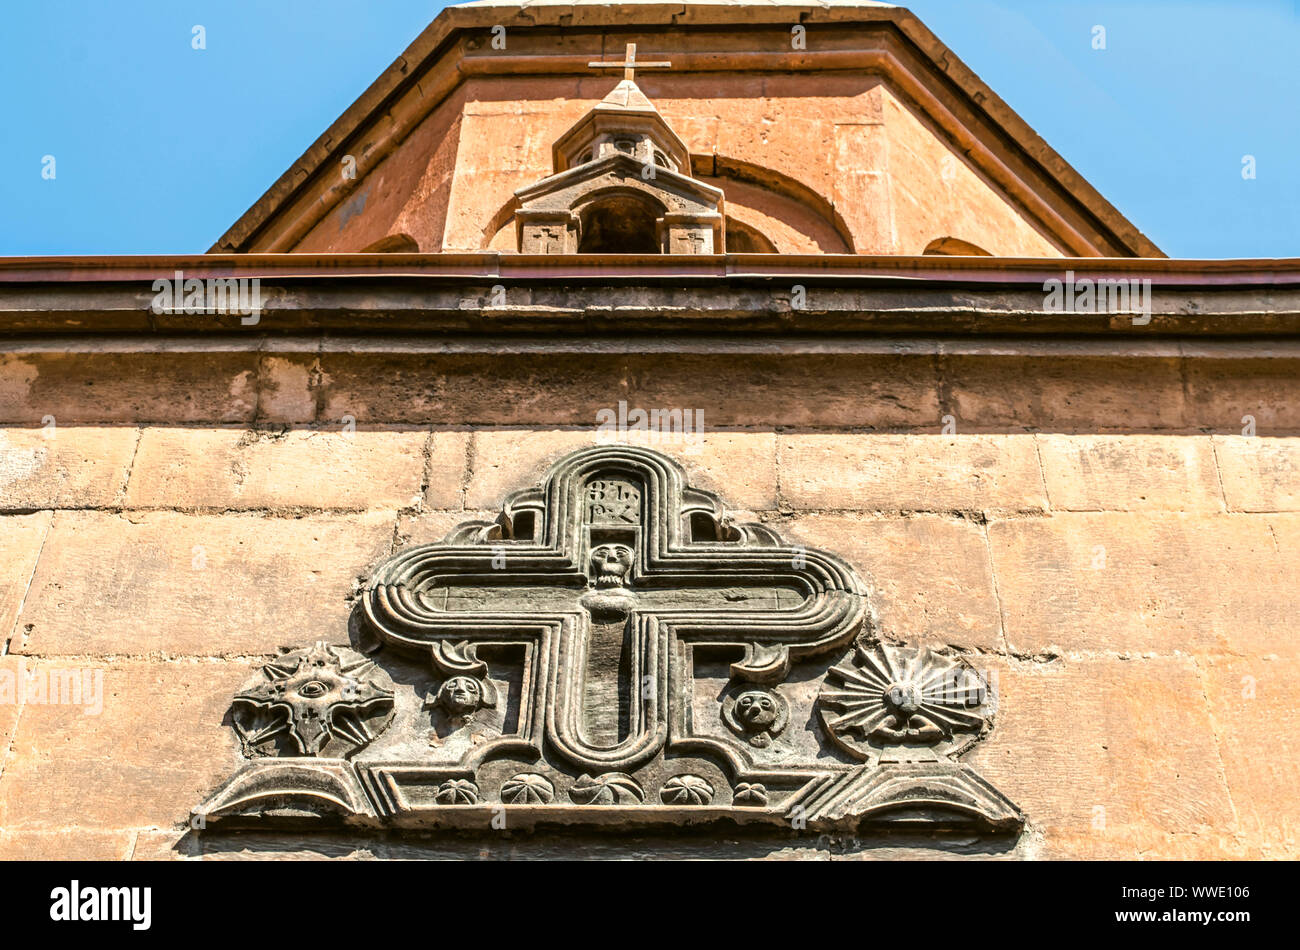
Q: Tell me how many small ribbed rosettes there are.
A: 5